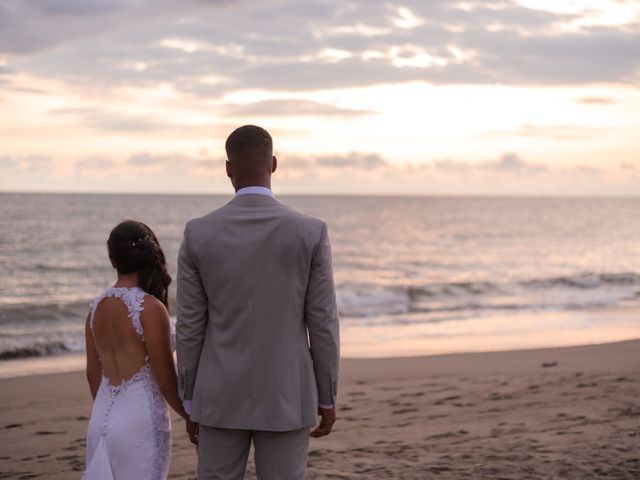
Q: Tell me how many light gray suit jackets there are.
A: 1